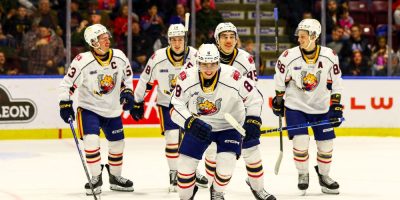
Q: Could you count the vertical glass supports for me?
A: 6